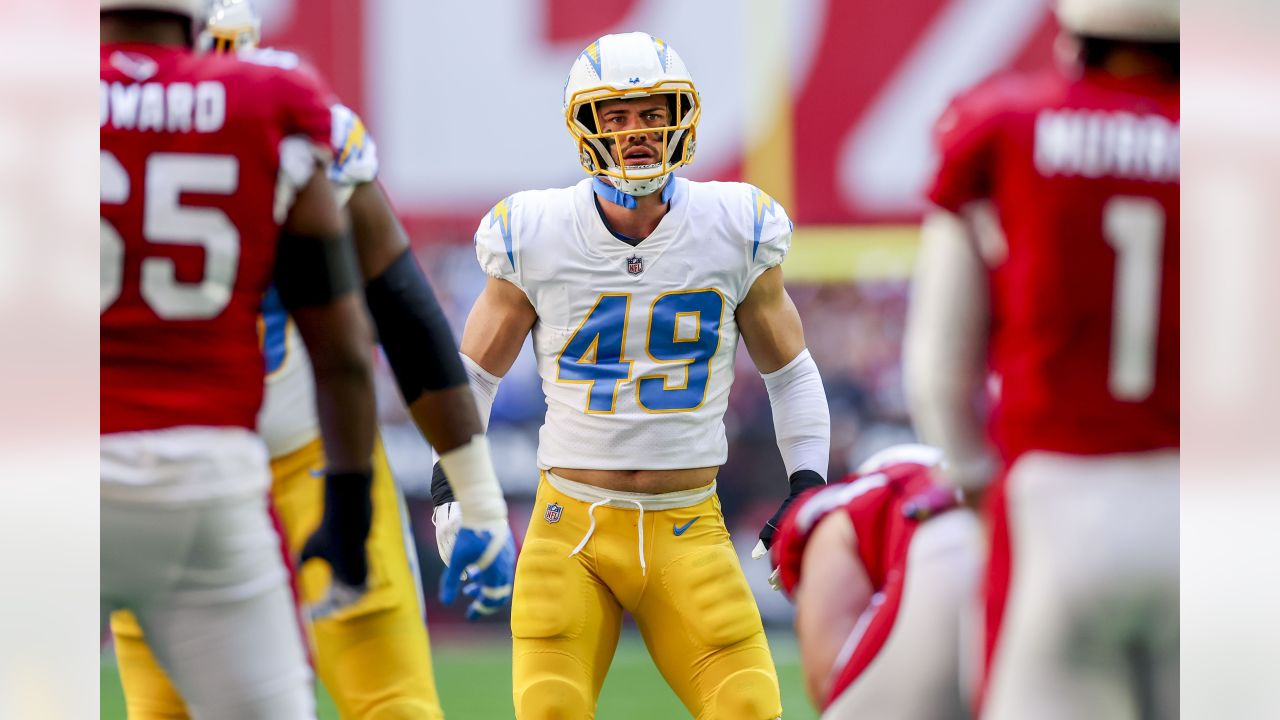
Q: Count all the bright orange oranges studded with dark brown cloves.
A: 0